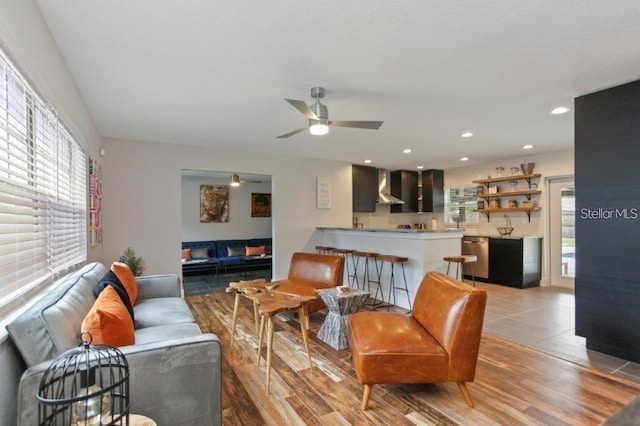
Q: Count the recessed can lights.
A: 7